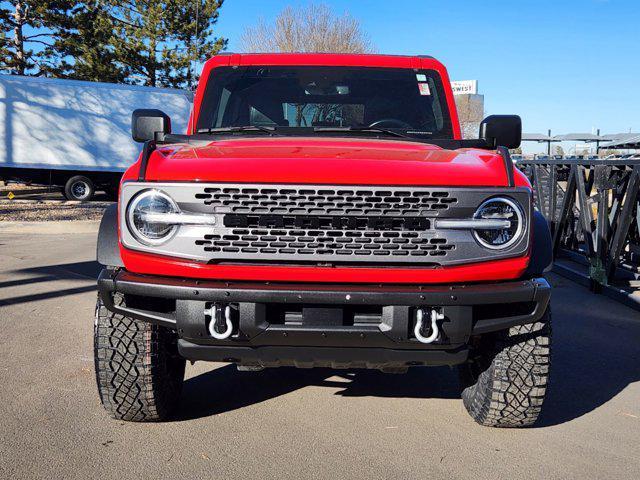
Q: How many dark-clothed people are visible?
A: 0